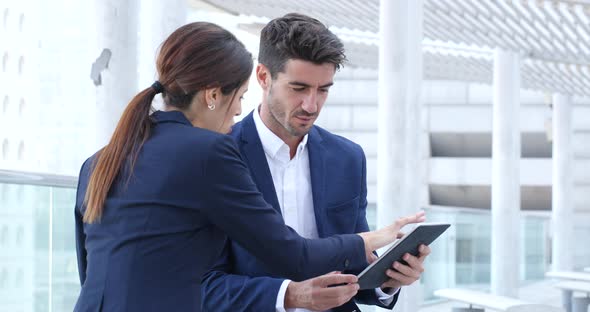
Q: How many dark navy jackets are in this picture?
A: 2